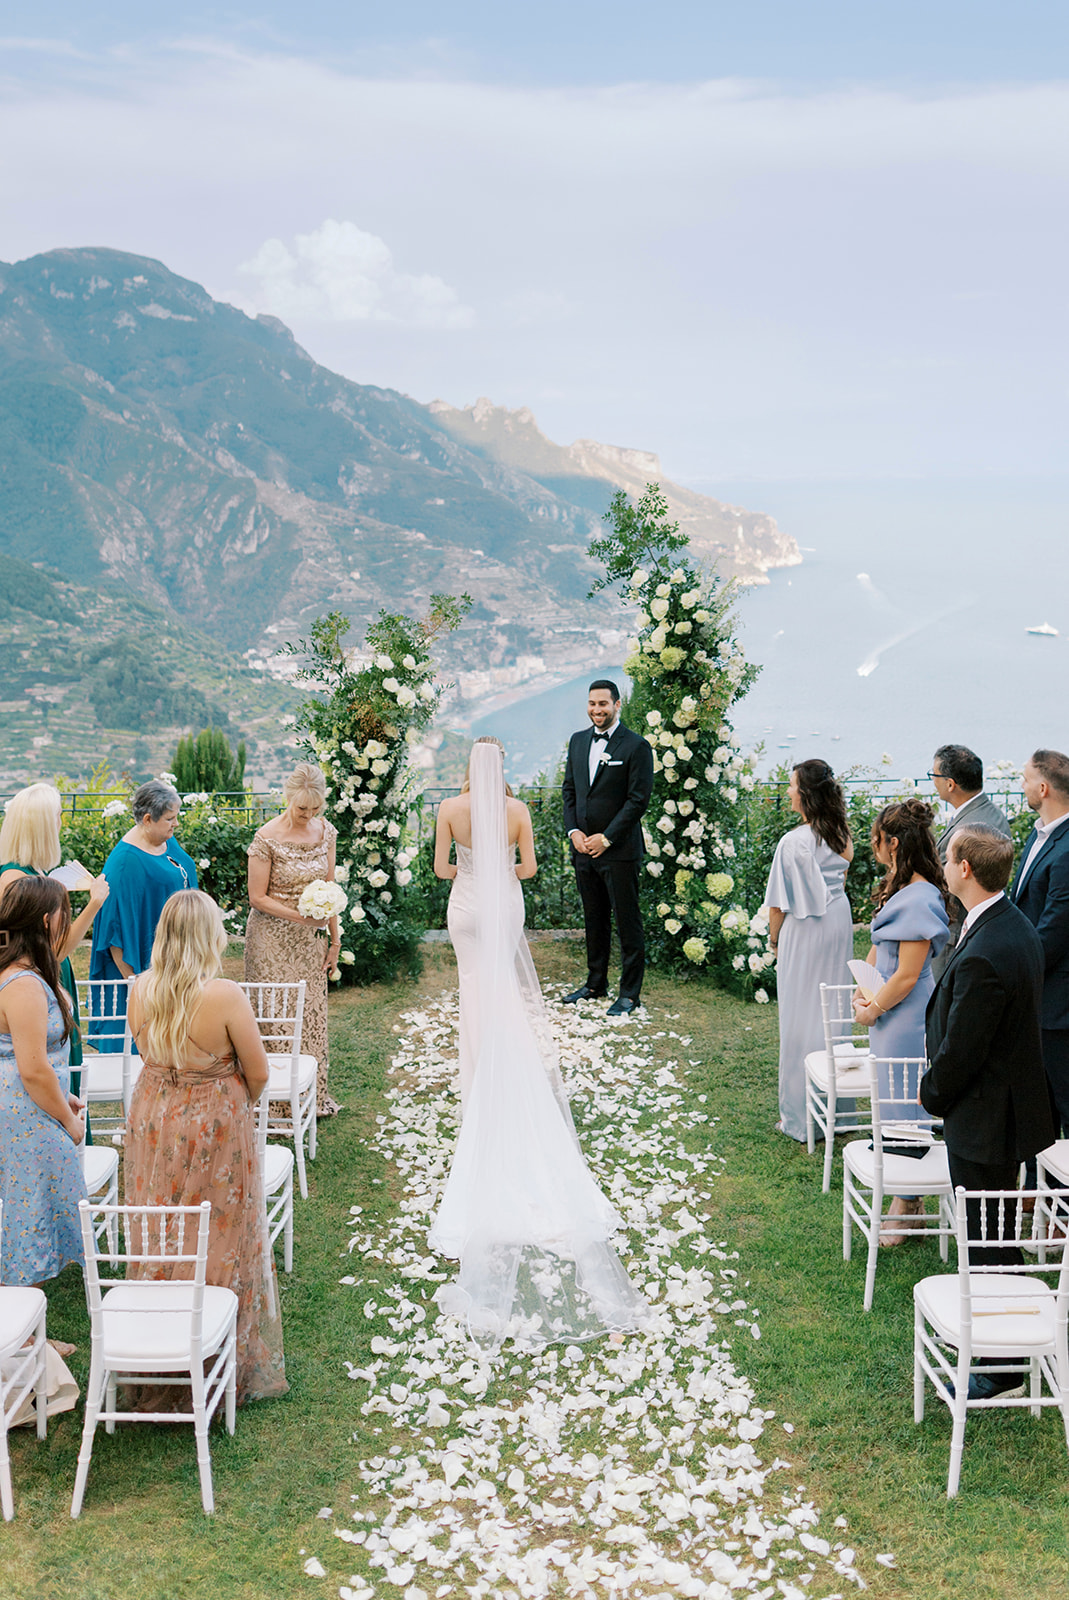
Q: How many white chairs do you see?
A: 10